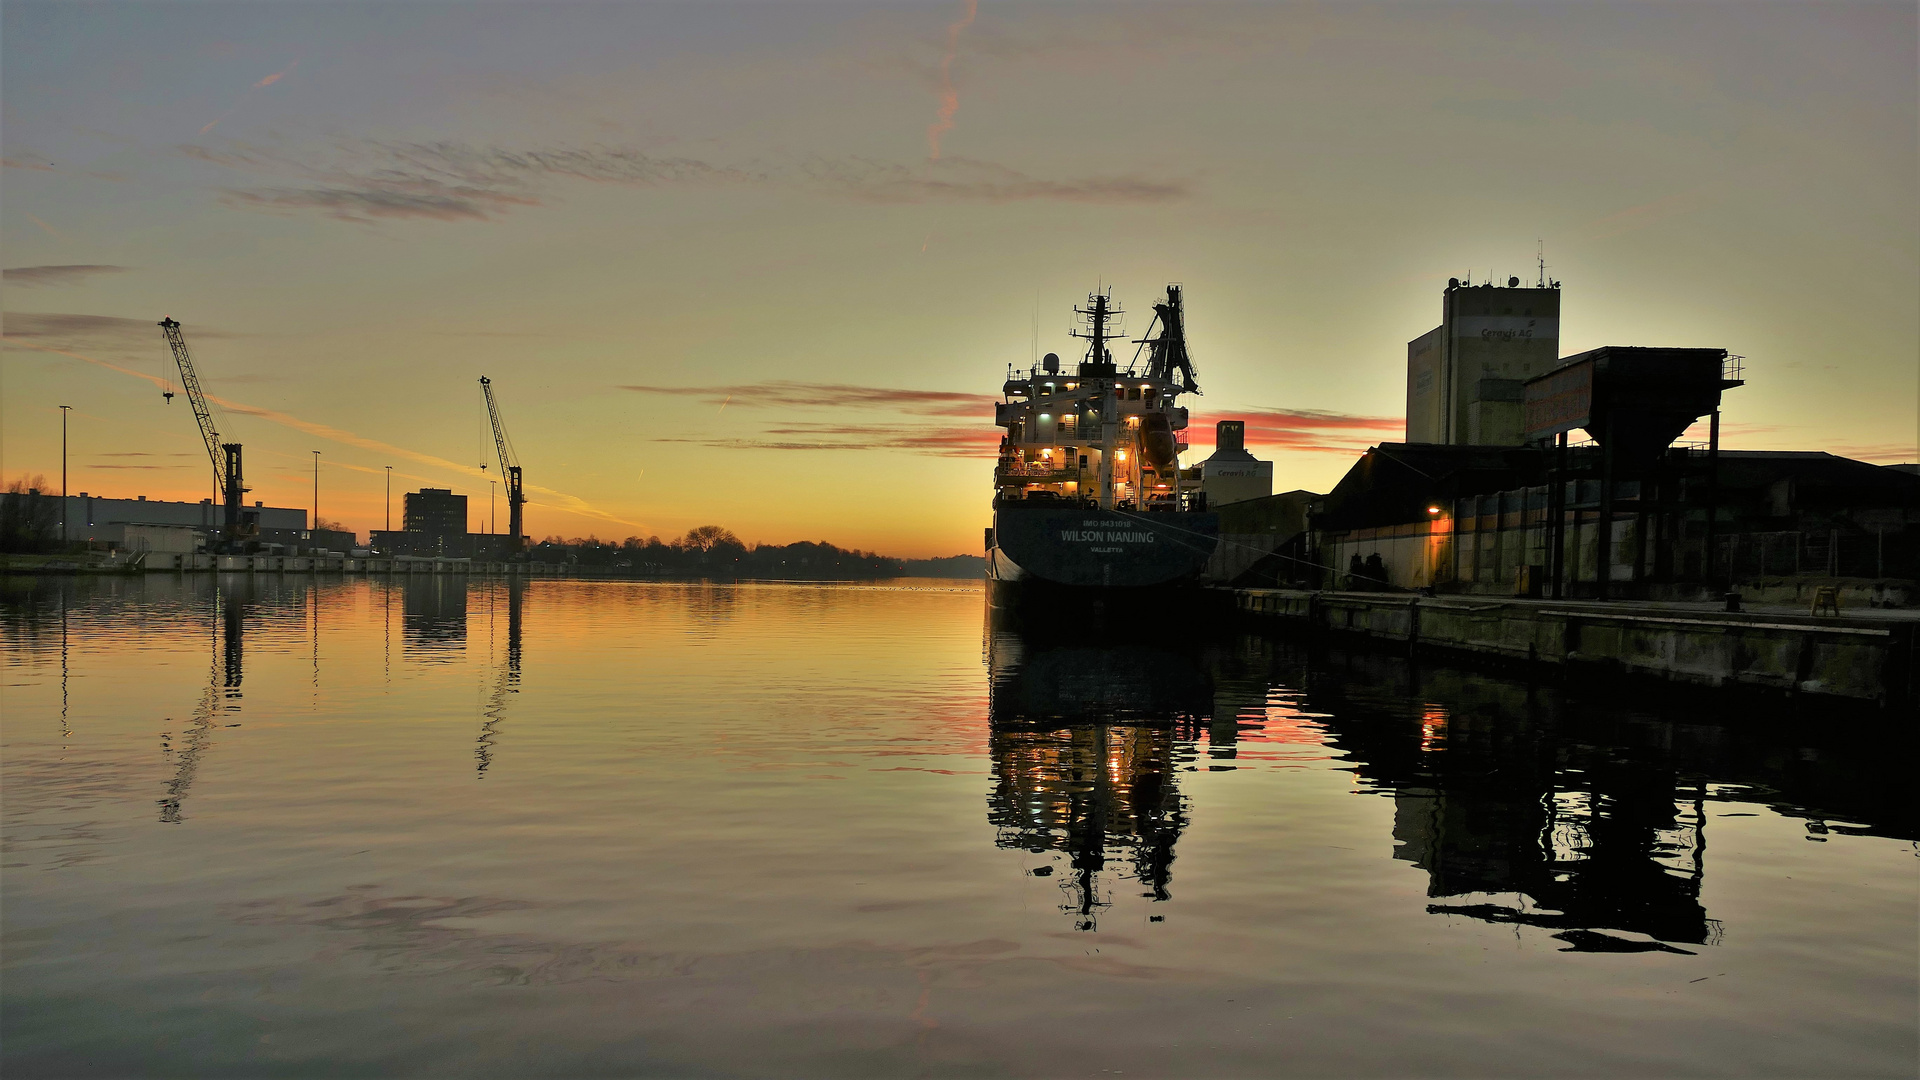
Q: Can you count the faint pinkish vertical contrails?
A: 1